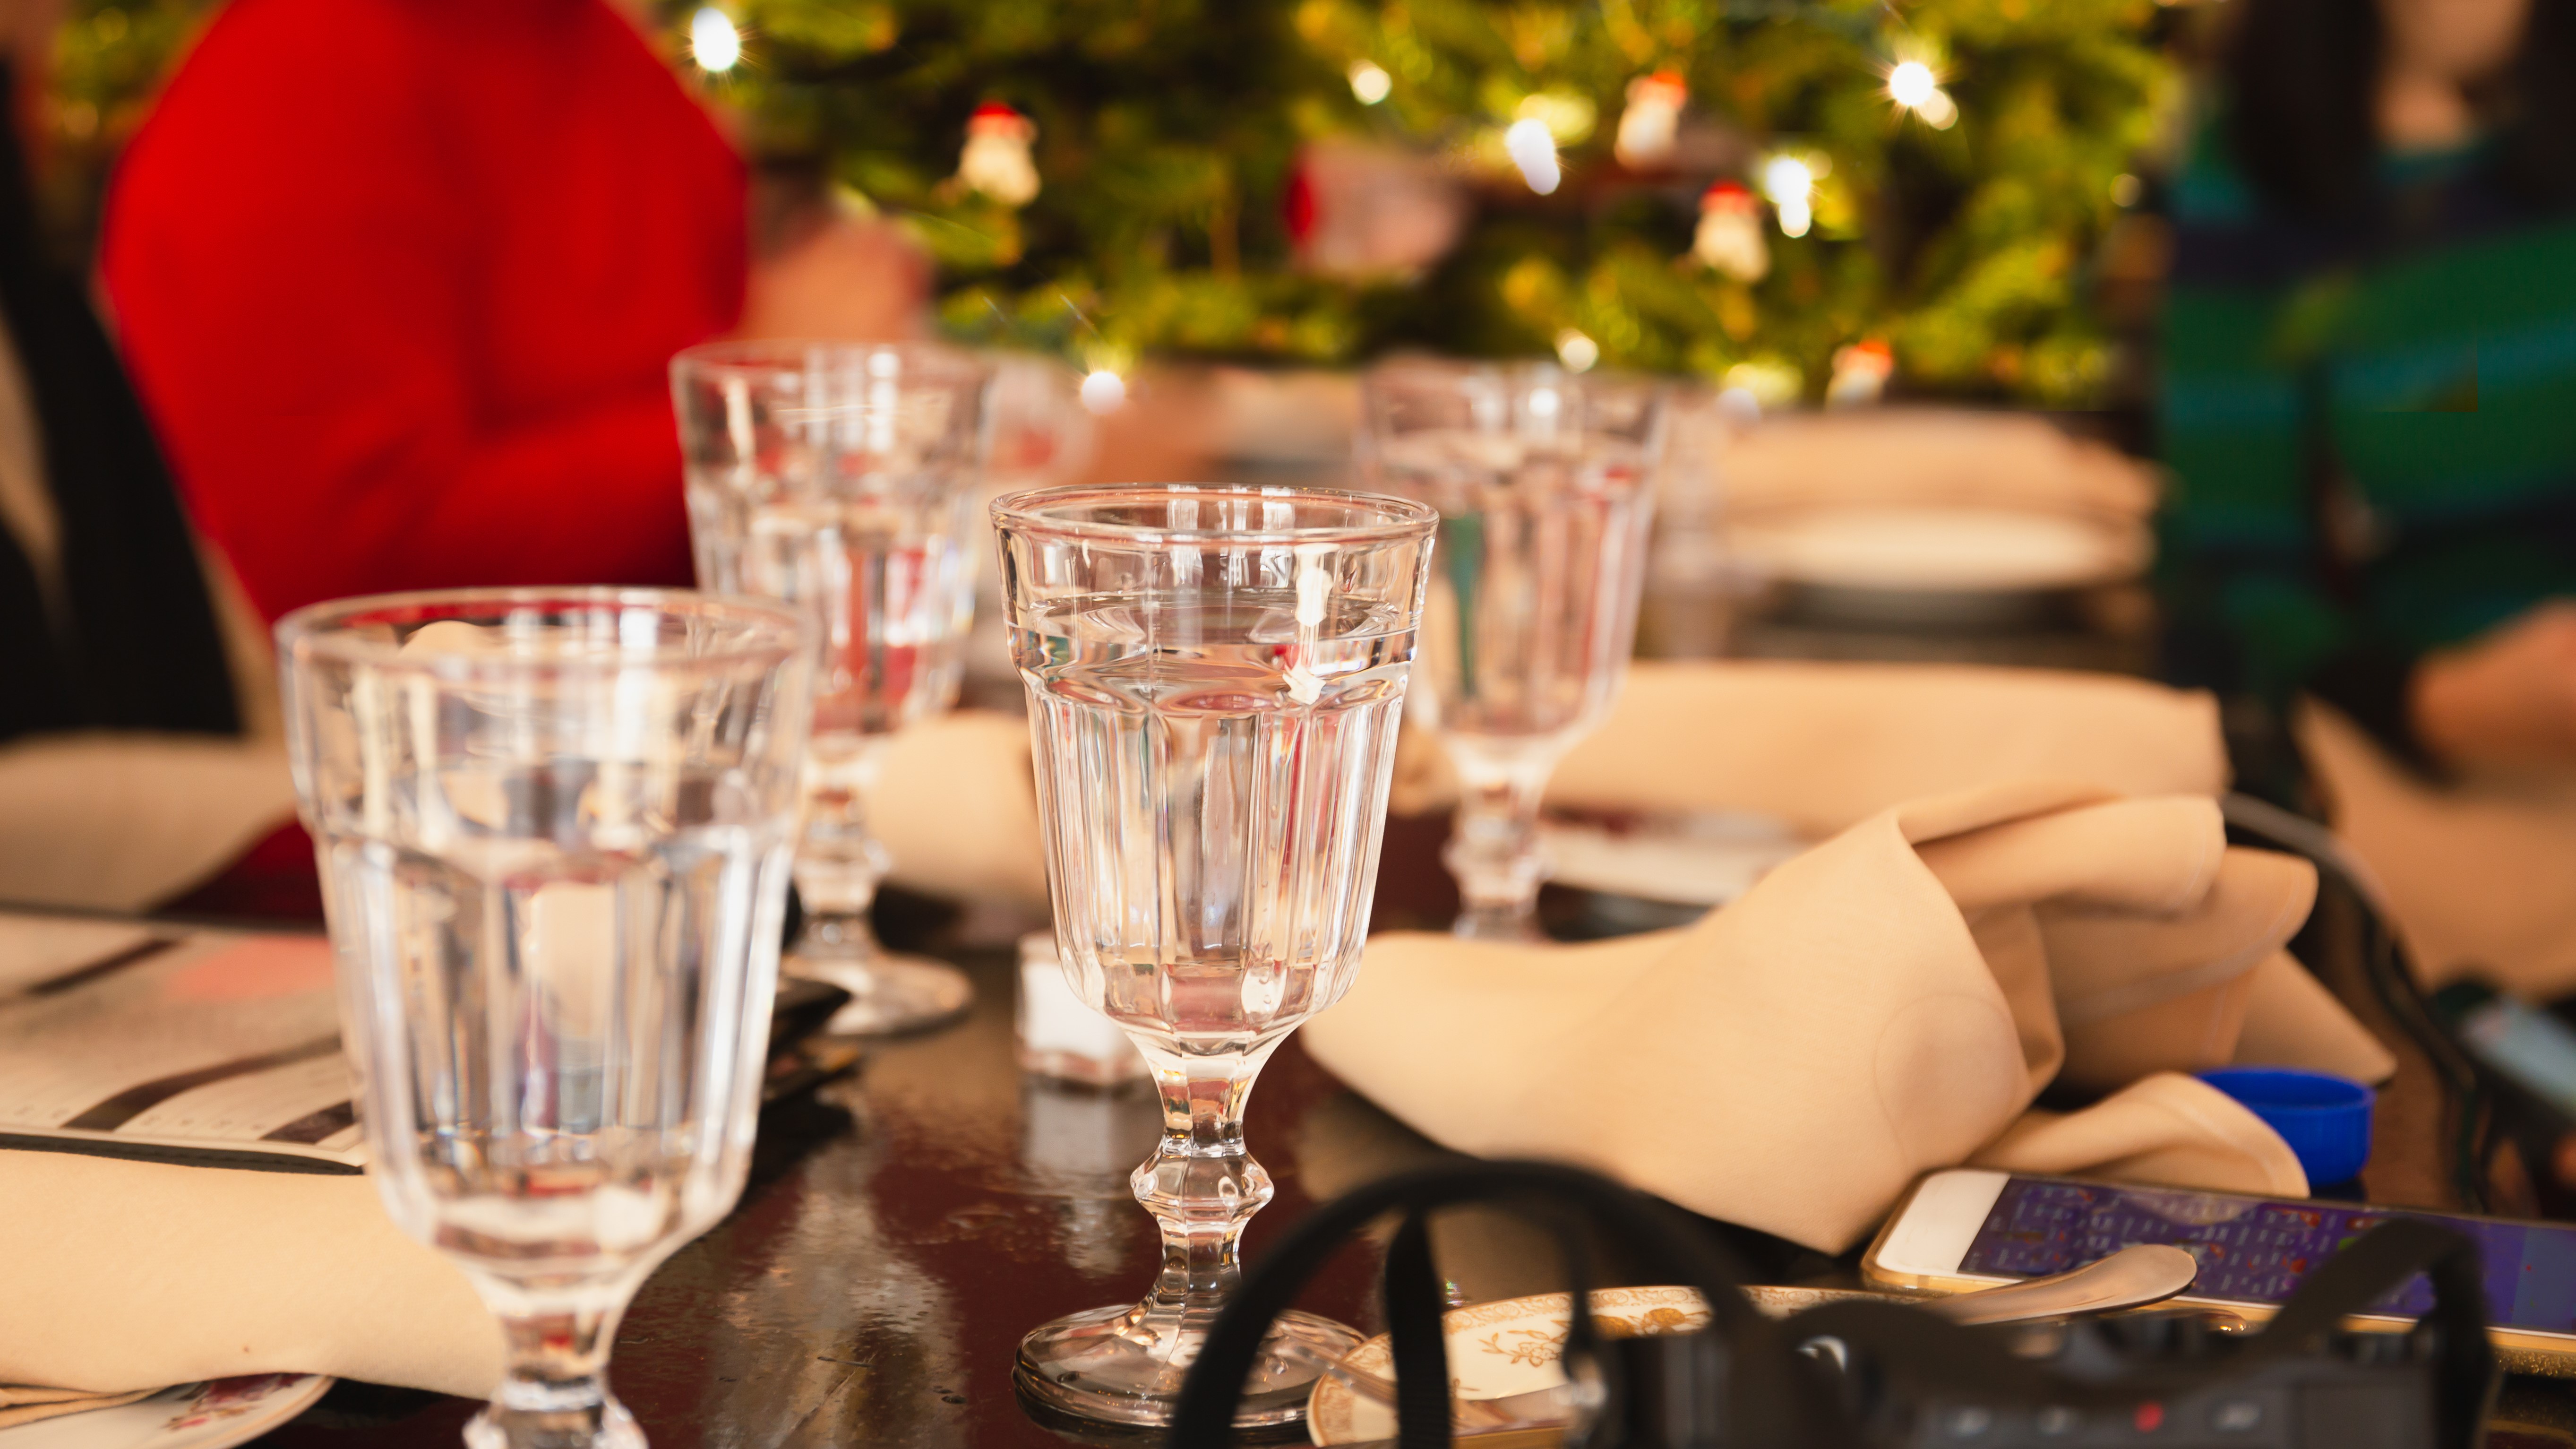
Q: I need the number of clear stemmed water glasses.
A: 4